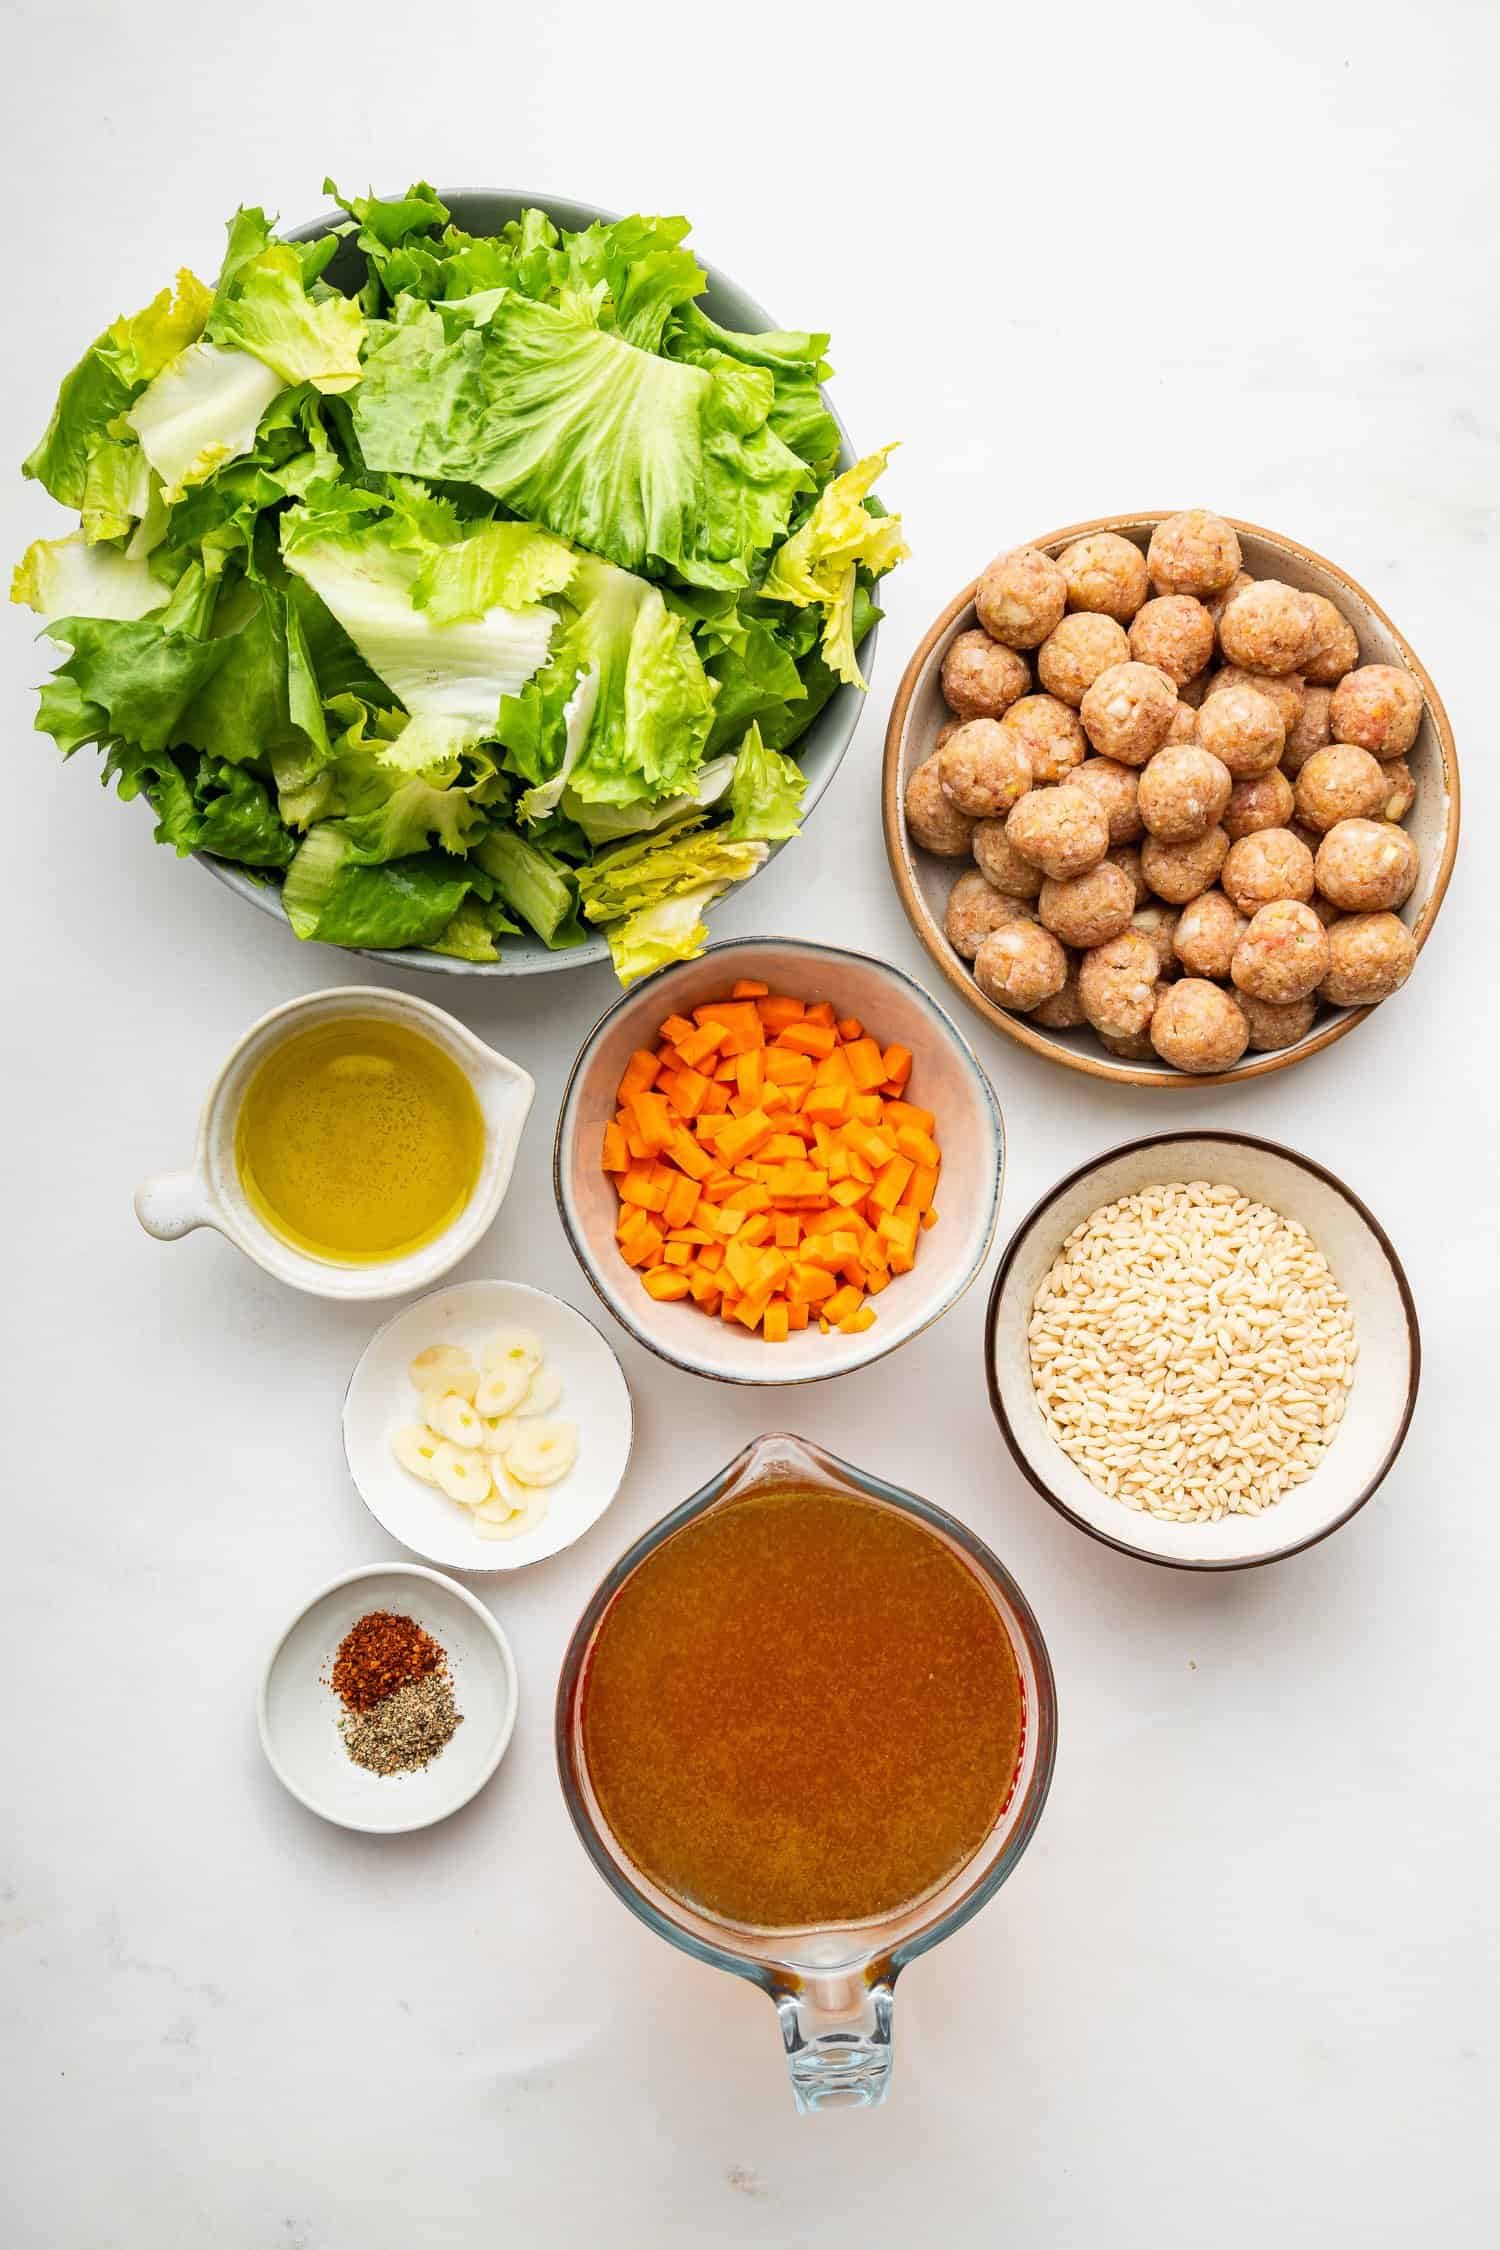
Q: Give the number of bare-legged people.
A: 0